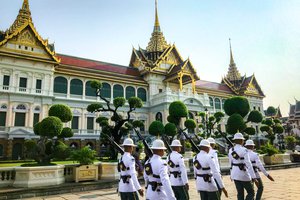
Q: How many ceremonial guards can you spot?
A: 7